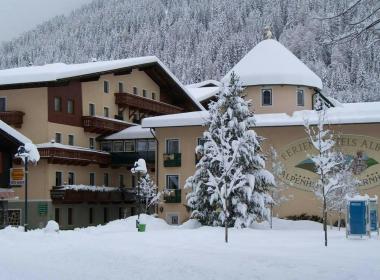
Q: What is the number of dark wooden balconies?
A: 5